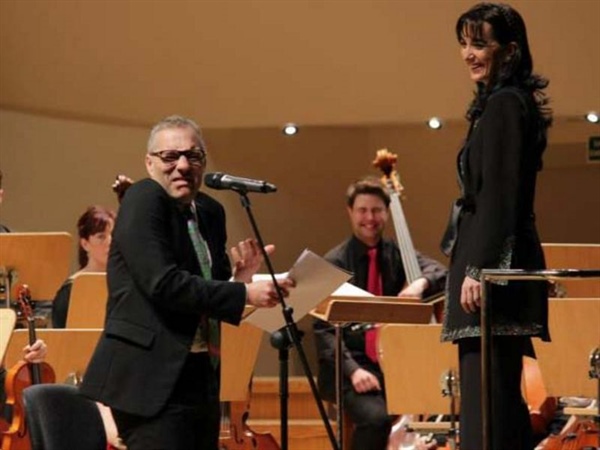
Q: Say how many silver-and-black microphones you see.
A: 1